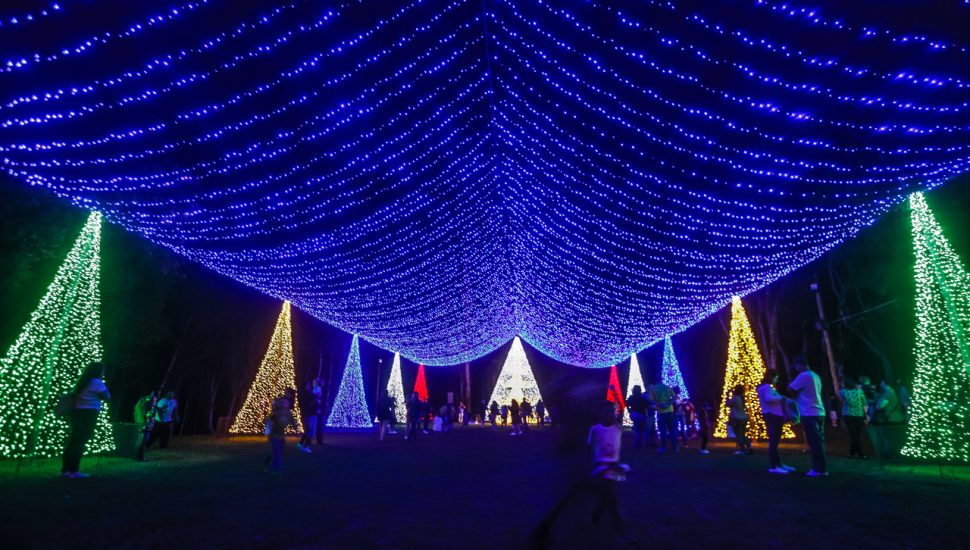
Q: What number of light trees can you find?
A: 11